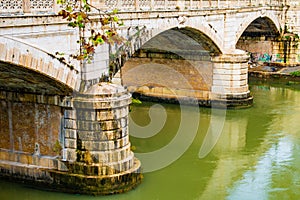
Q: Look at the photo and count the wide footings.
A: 2